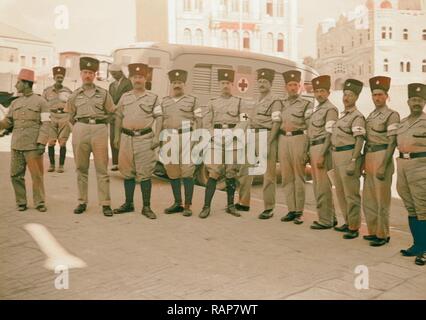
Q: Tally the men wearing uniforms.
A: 12